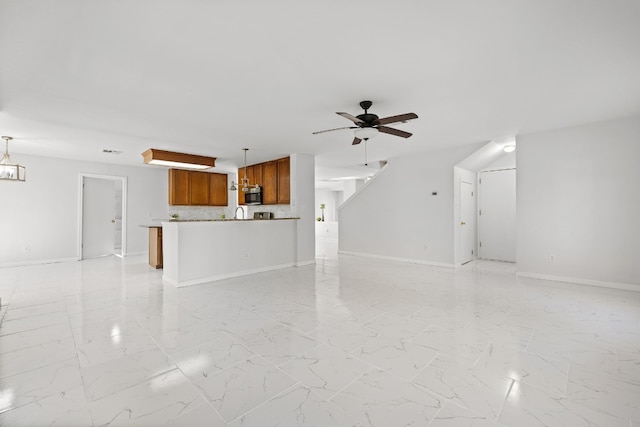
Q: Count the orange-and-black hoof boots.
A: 0